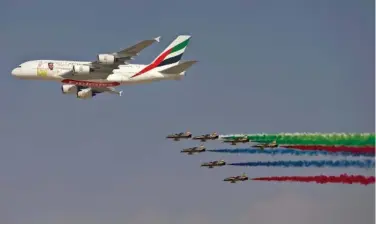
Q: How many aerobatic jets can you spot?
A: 7